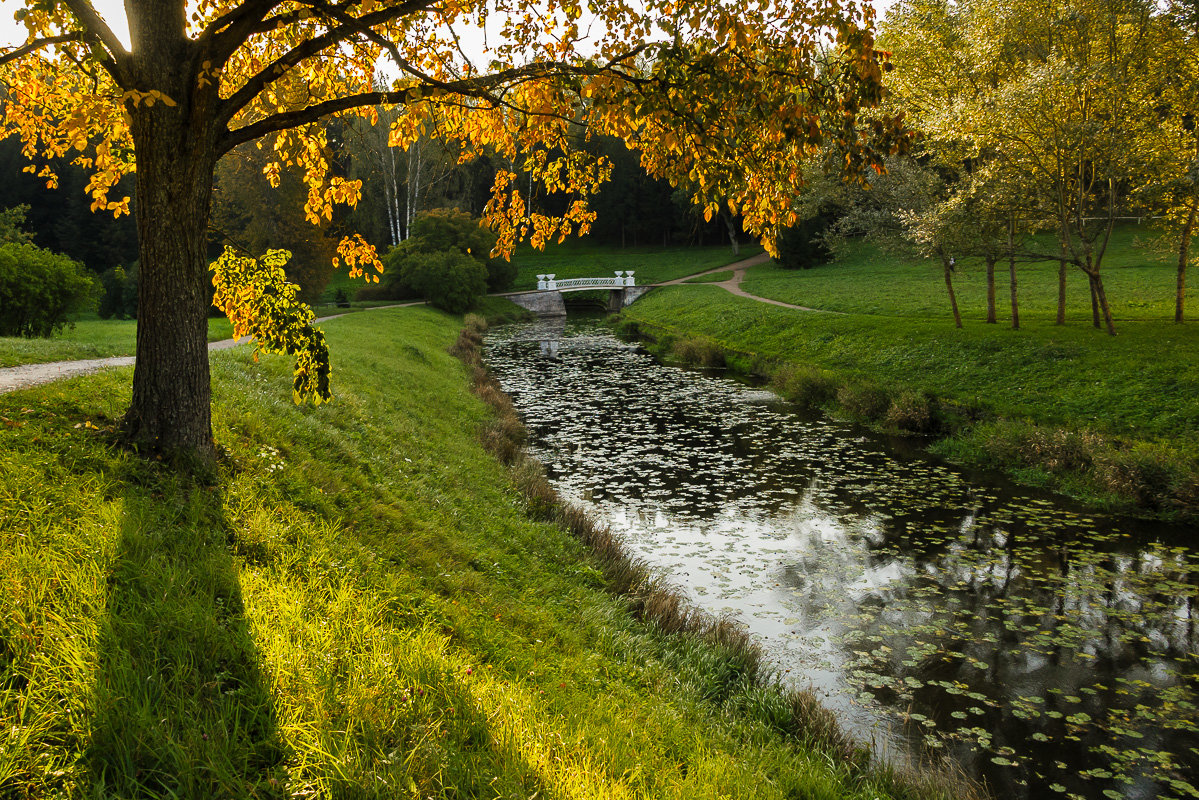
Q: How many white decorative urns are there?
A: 4